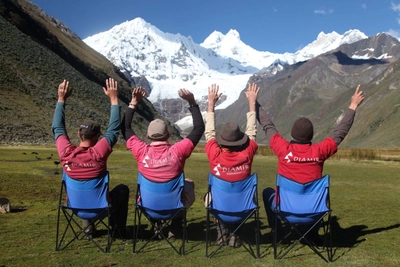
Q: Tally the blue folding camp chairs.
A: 4